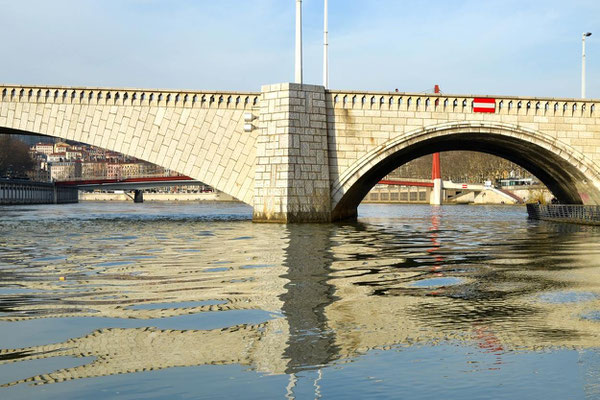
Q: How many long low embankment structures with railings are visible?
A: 2